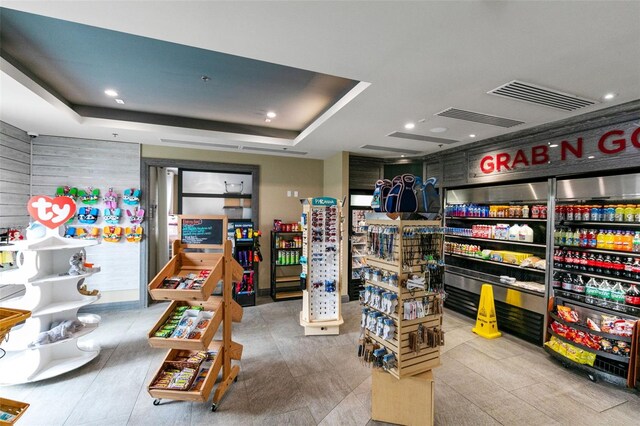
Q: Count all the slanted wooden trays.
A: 3